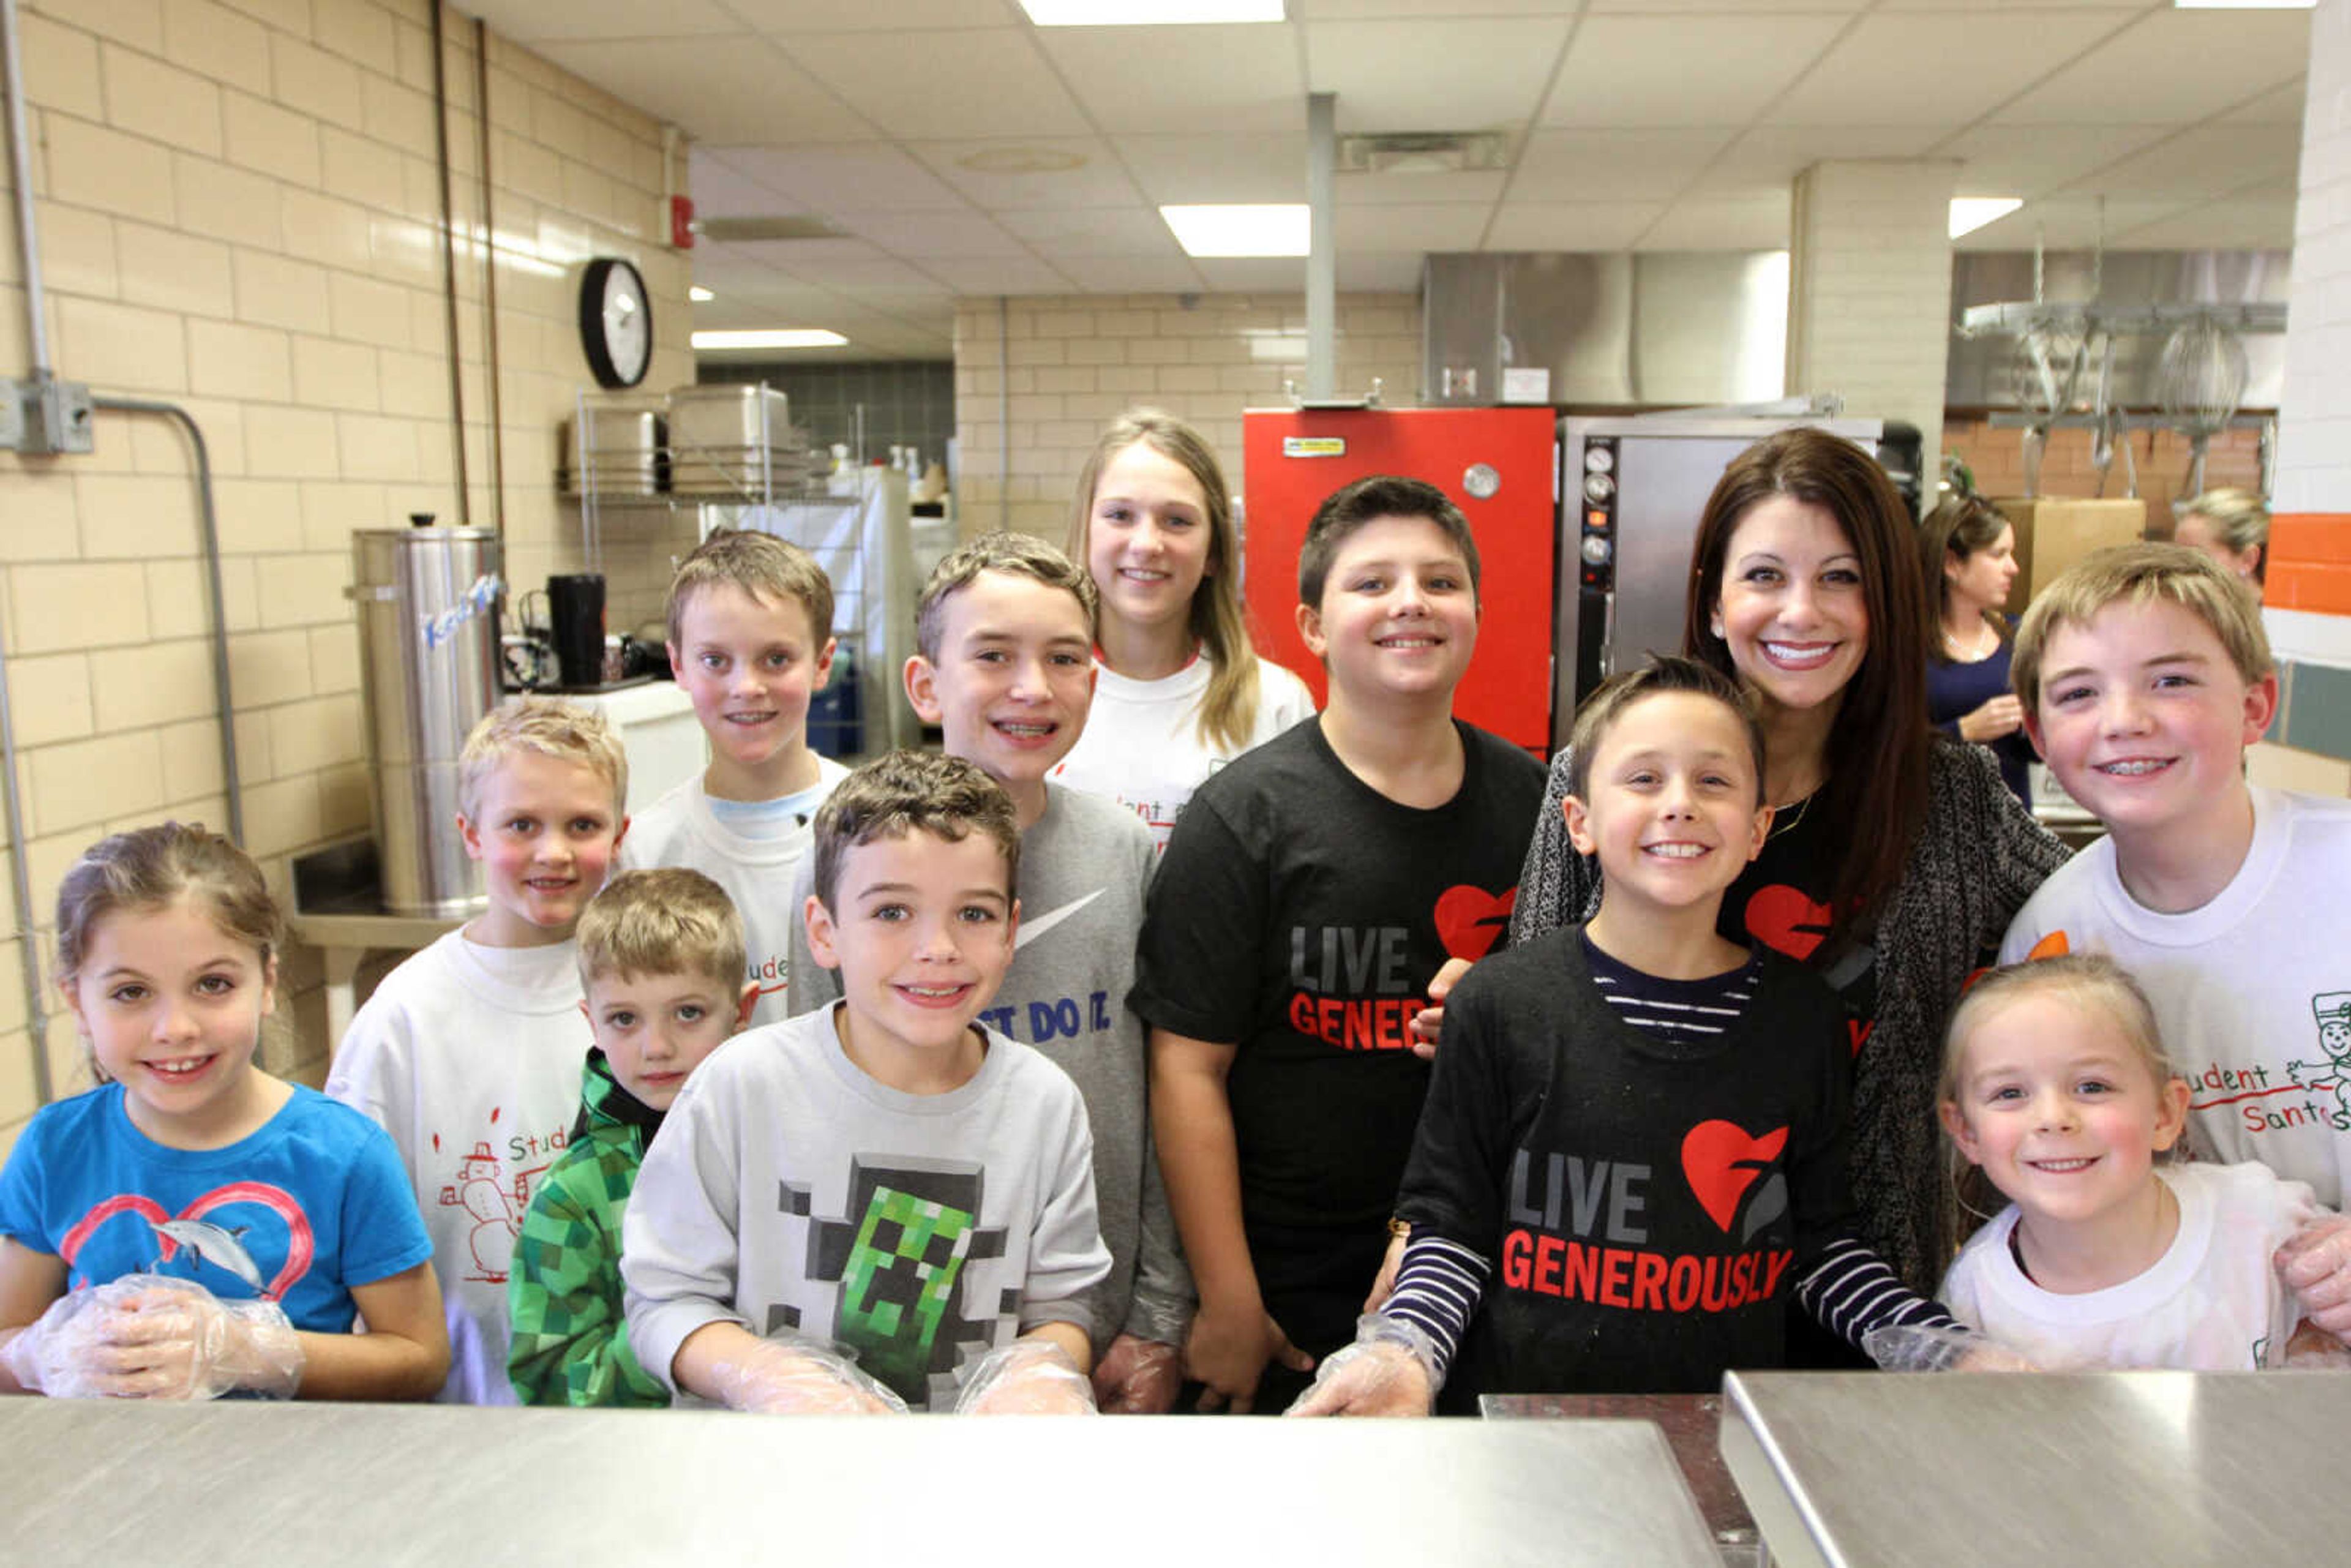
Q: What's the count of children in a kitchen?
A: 11